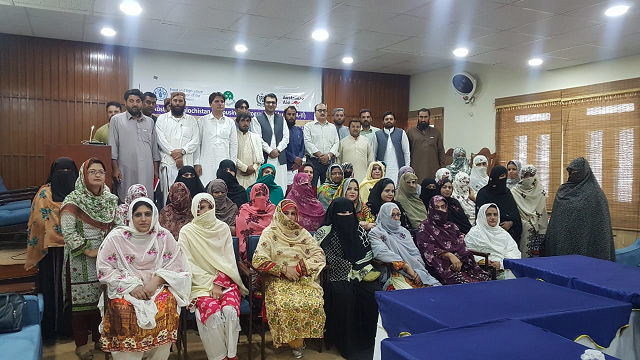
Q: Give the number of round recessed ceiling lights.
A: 8